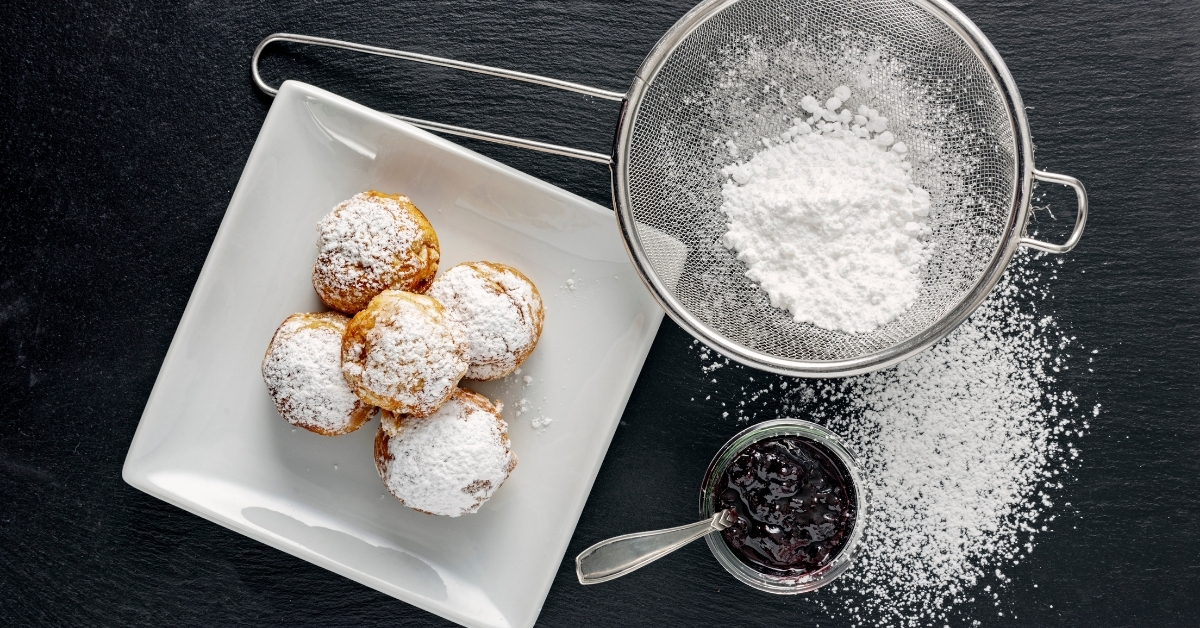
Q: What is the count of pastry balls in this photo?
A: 5